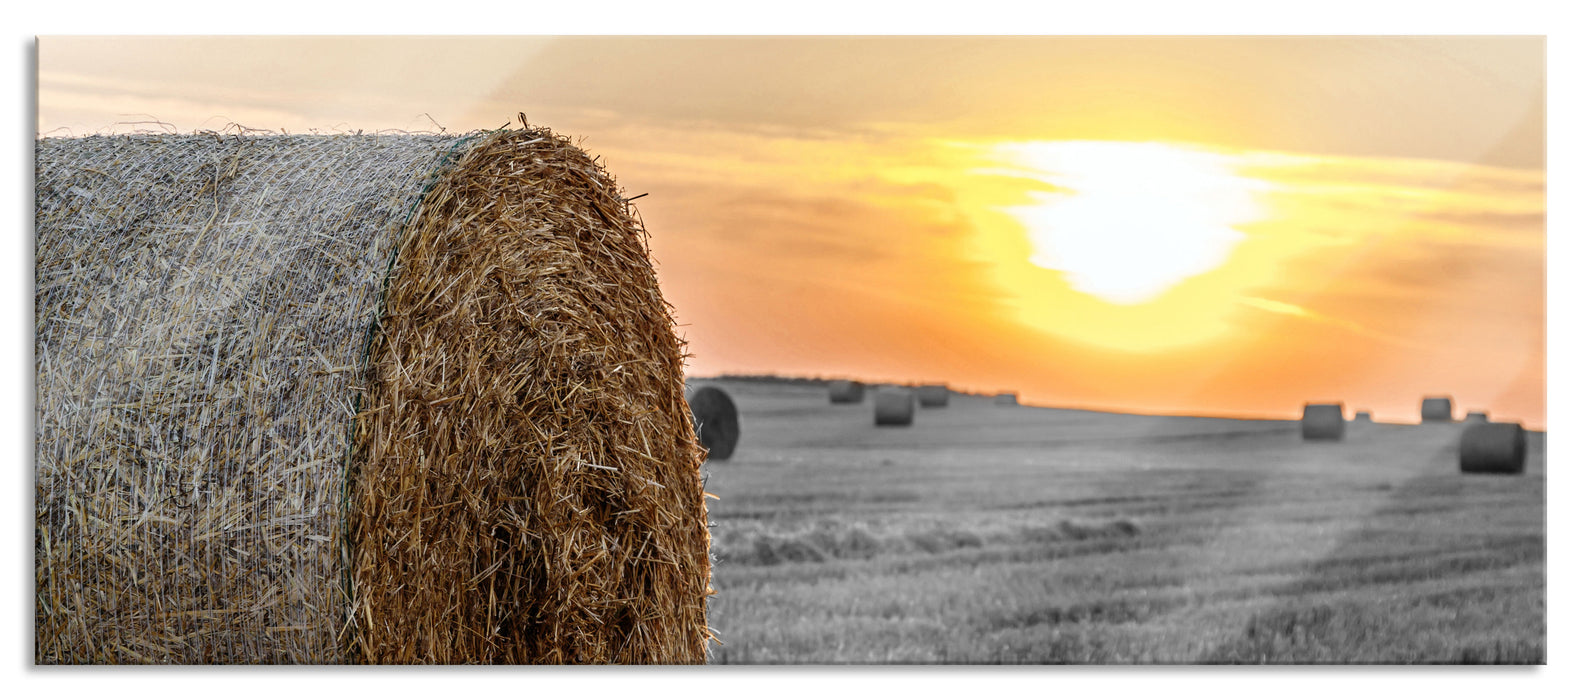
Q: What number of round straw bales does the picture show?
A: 11